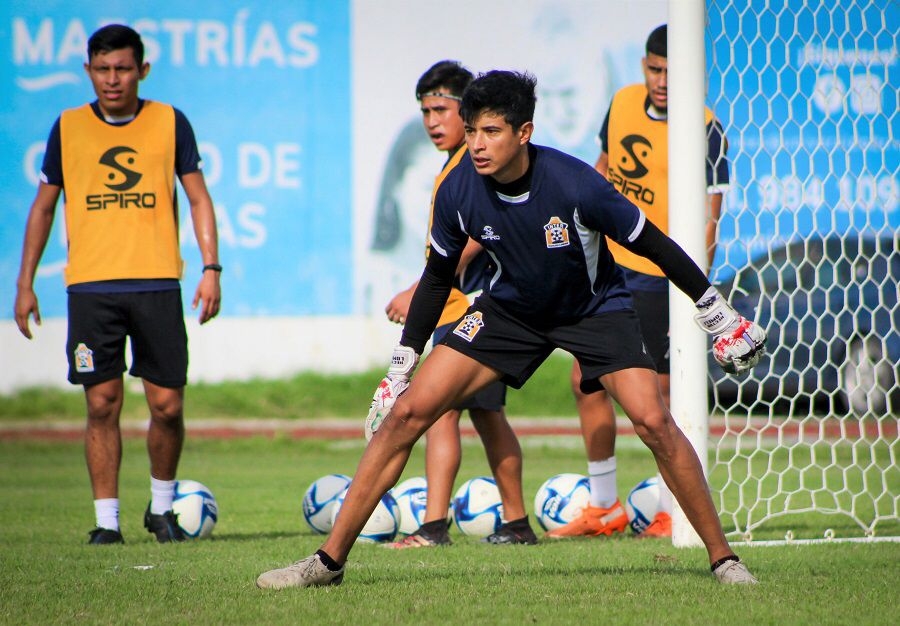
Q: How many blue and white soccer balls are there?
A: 7